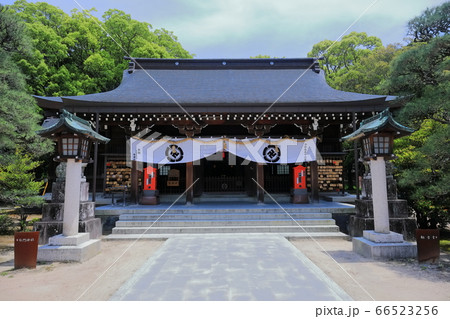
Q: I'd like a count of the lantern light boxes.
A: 2